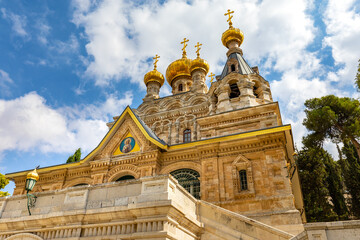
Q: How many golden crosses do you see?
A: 5